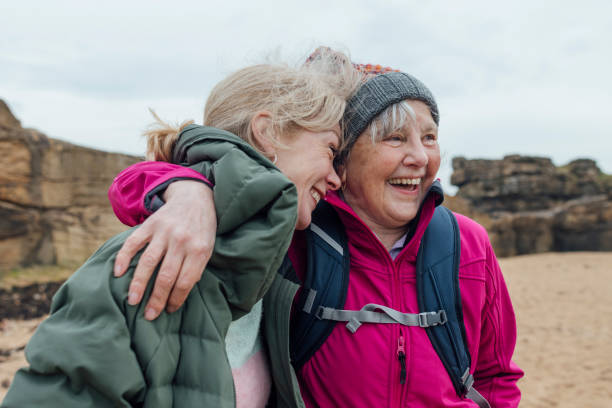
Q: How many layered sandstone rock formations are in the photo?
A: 2